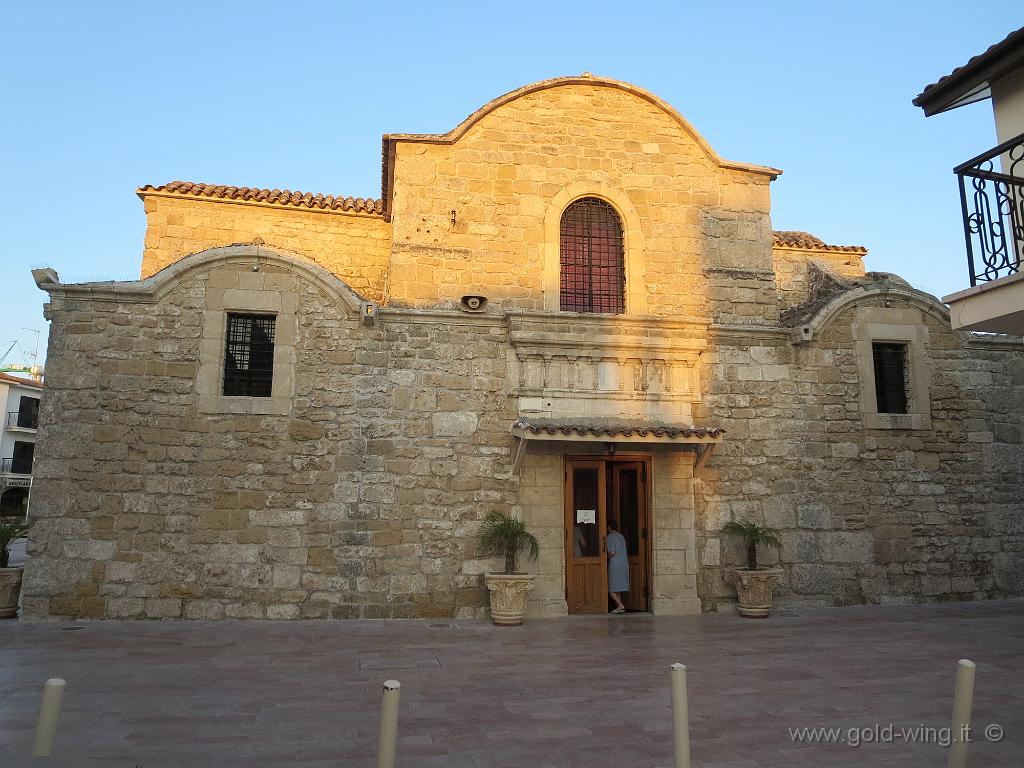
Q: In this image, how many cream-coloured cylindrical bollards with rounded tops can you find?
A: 4